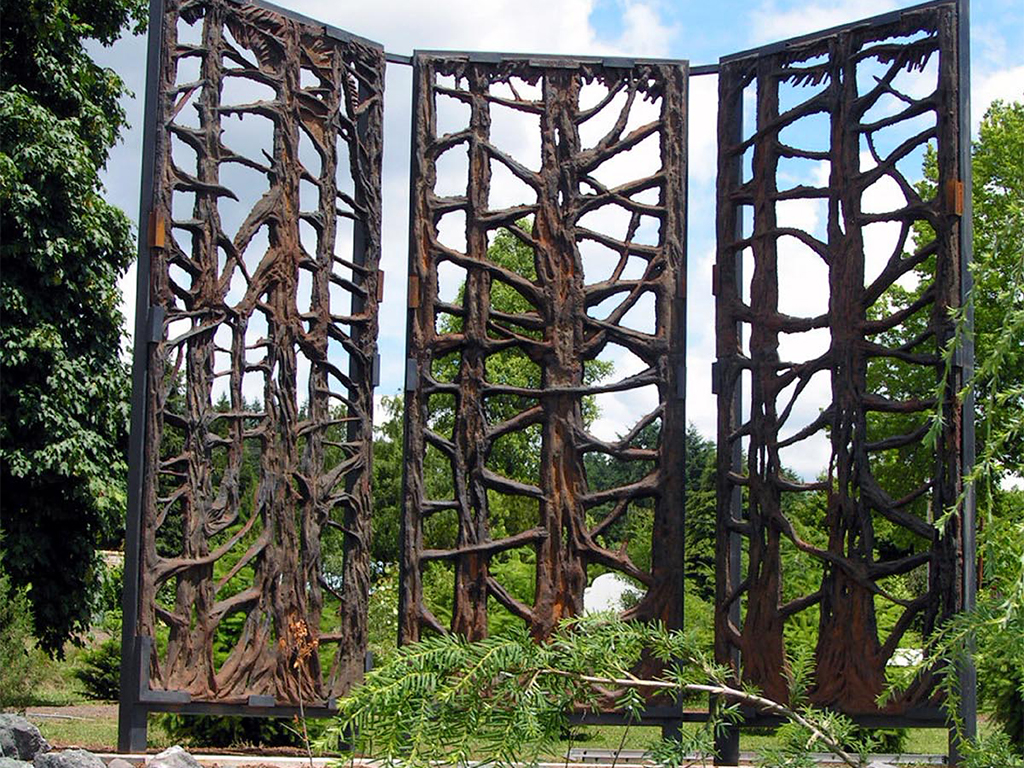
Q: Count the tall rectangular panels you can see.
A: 3